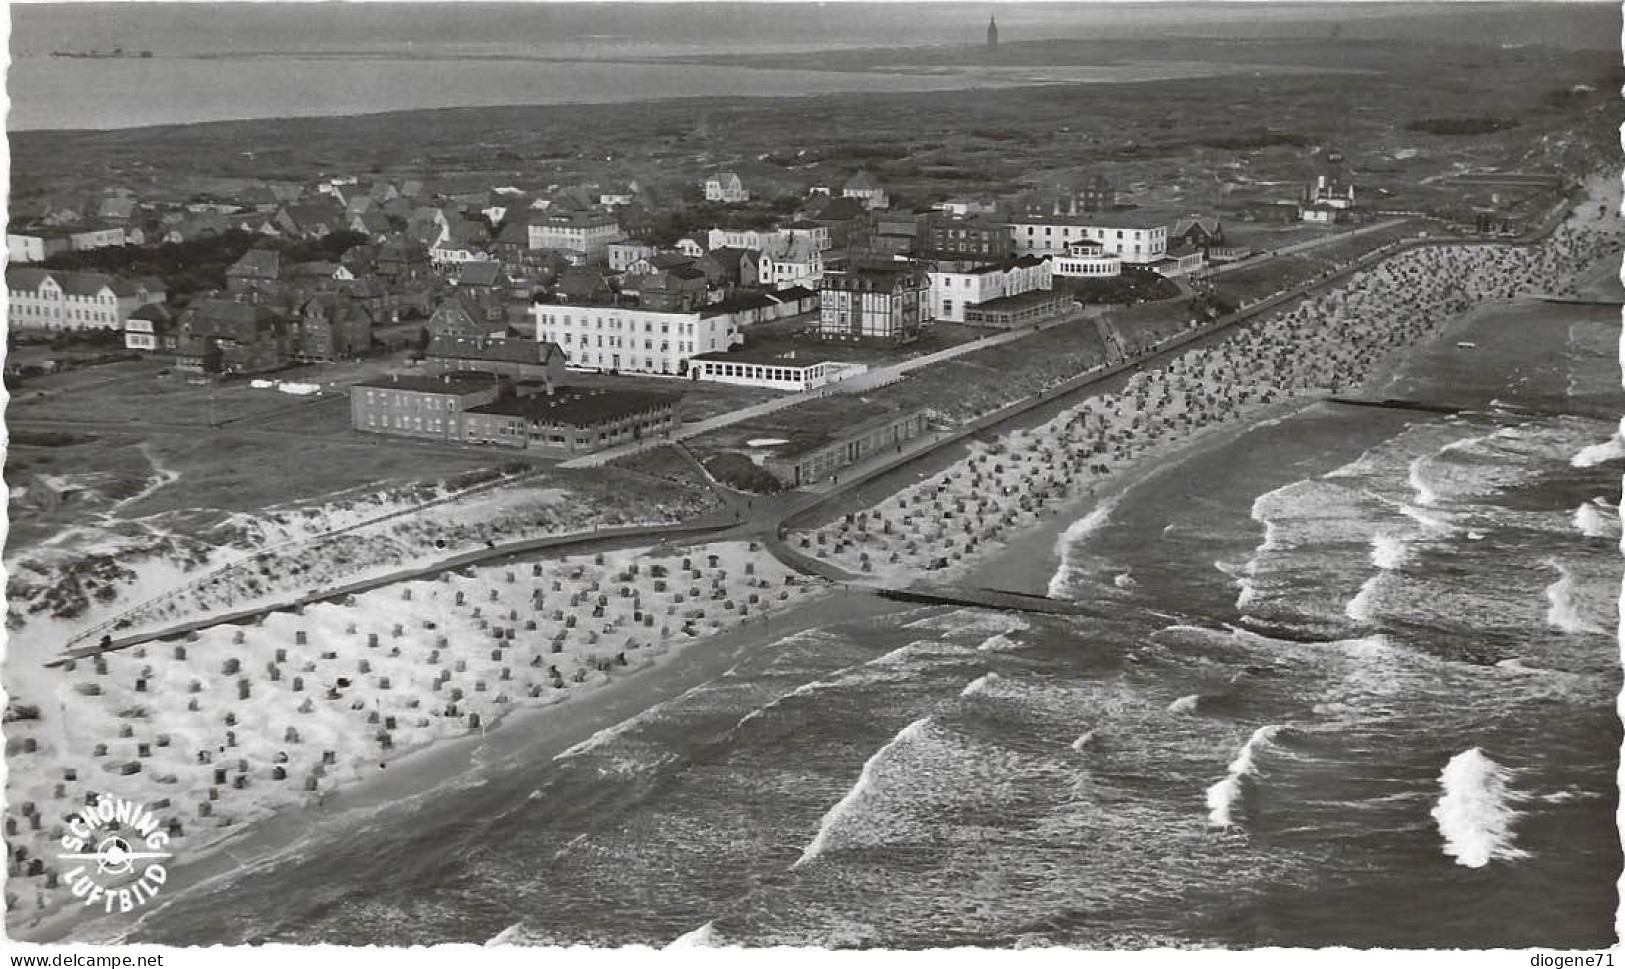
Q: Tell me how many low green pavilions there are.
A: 0